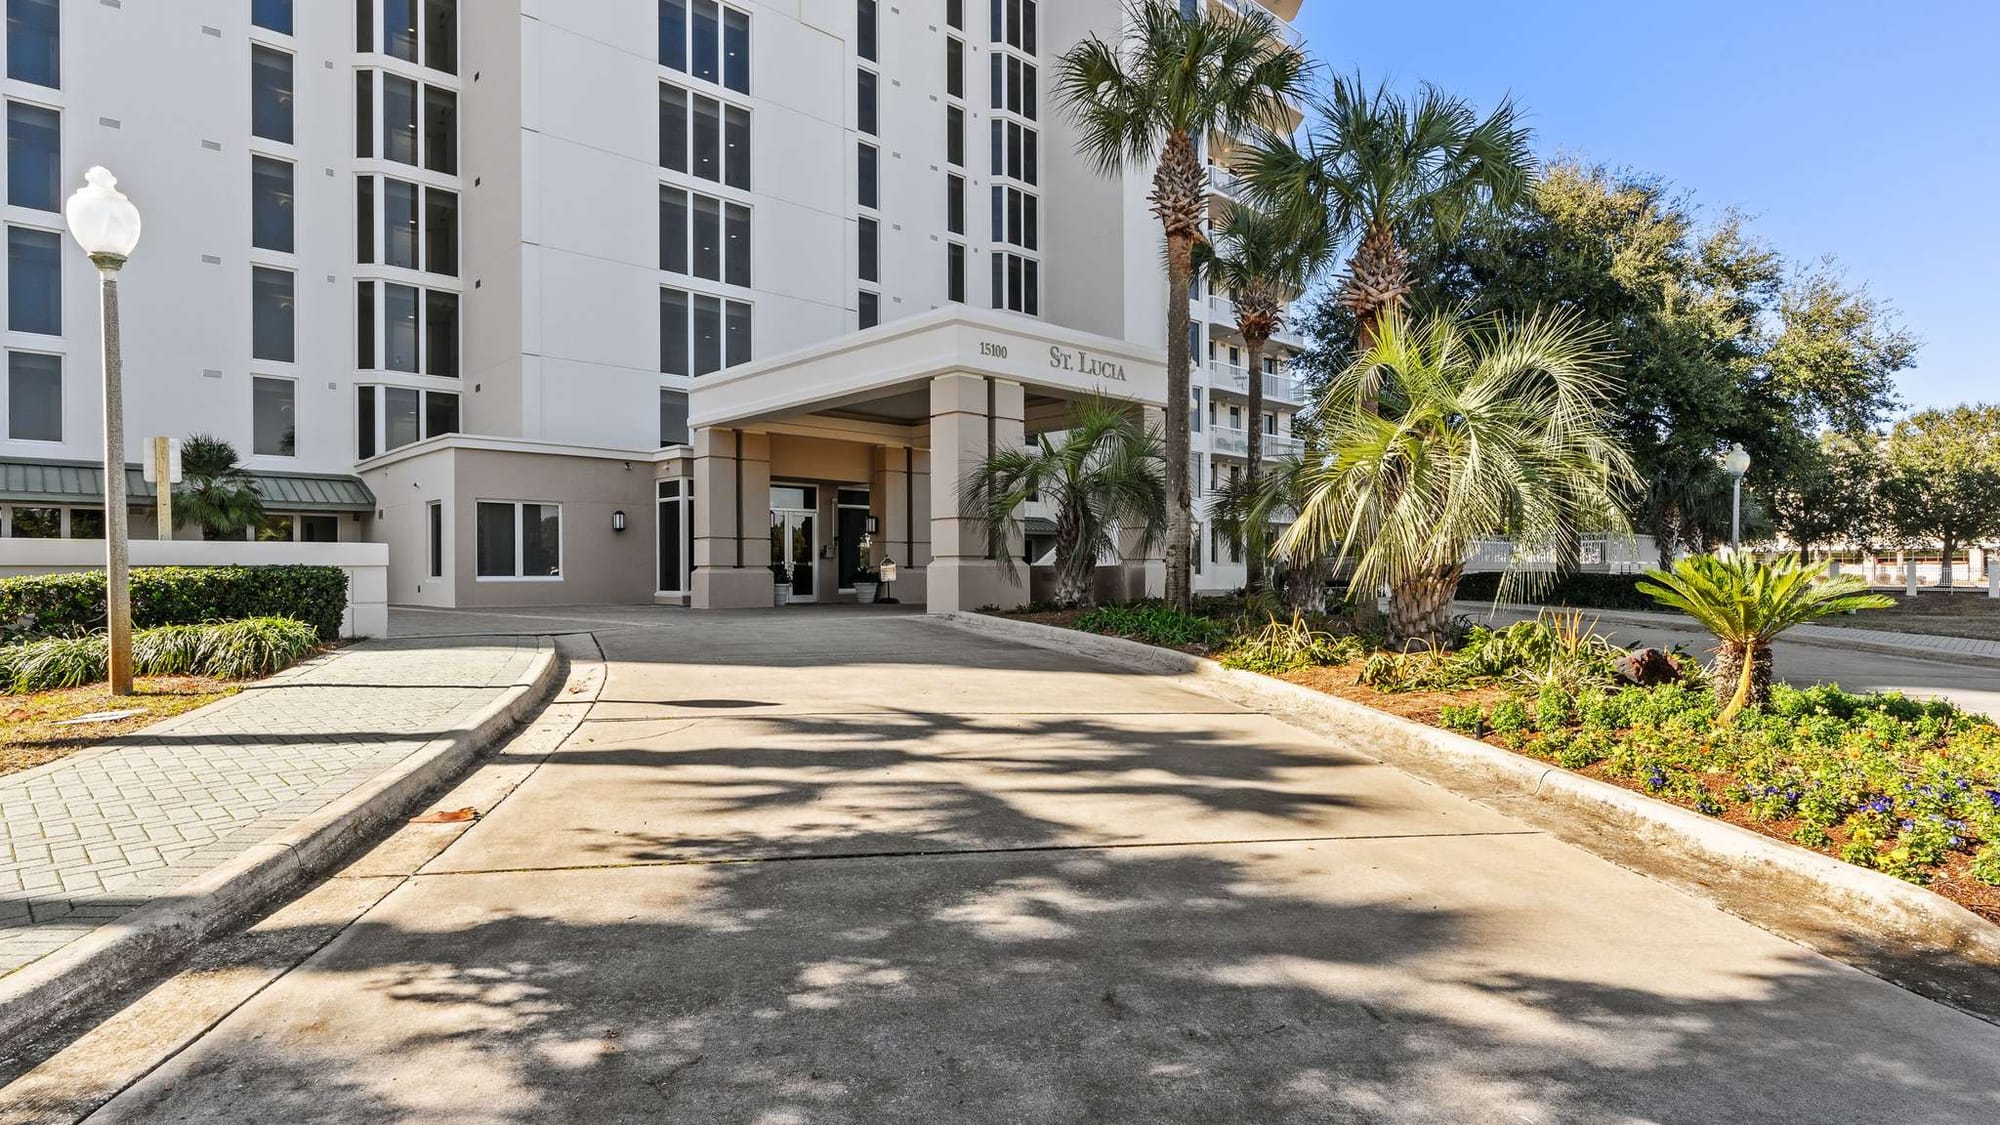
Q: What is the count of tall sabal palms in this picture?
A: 3